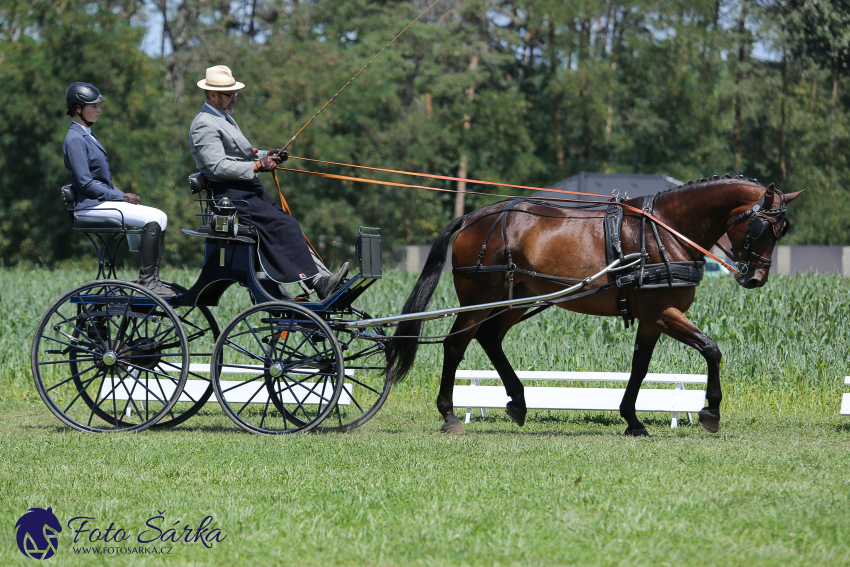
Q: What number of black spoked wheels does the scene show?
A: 4